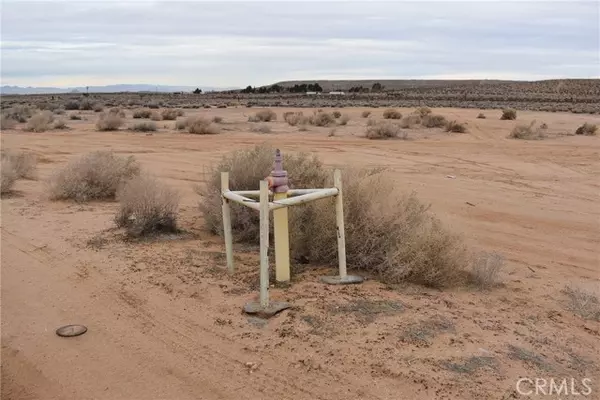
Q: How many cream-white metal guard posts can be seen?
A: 3